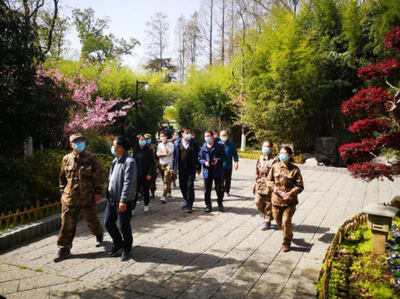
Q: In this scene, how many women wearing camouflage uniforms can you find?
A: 2